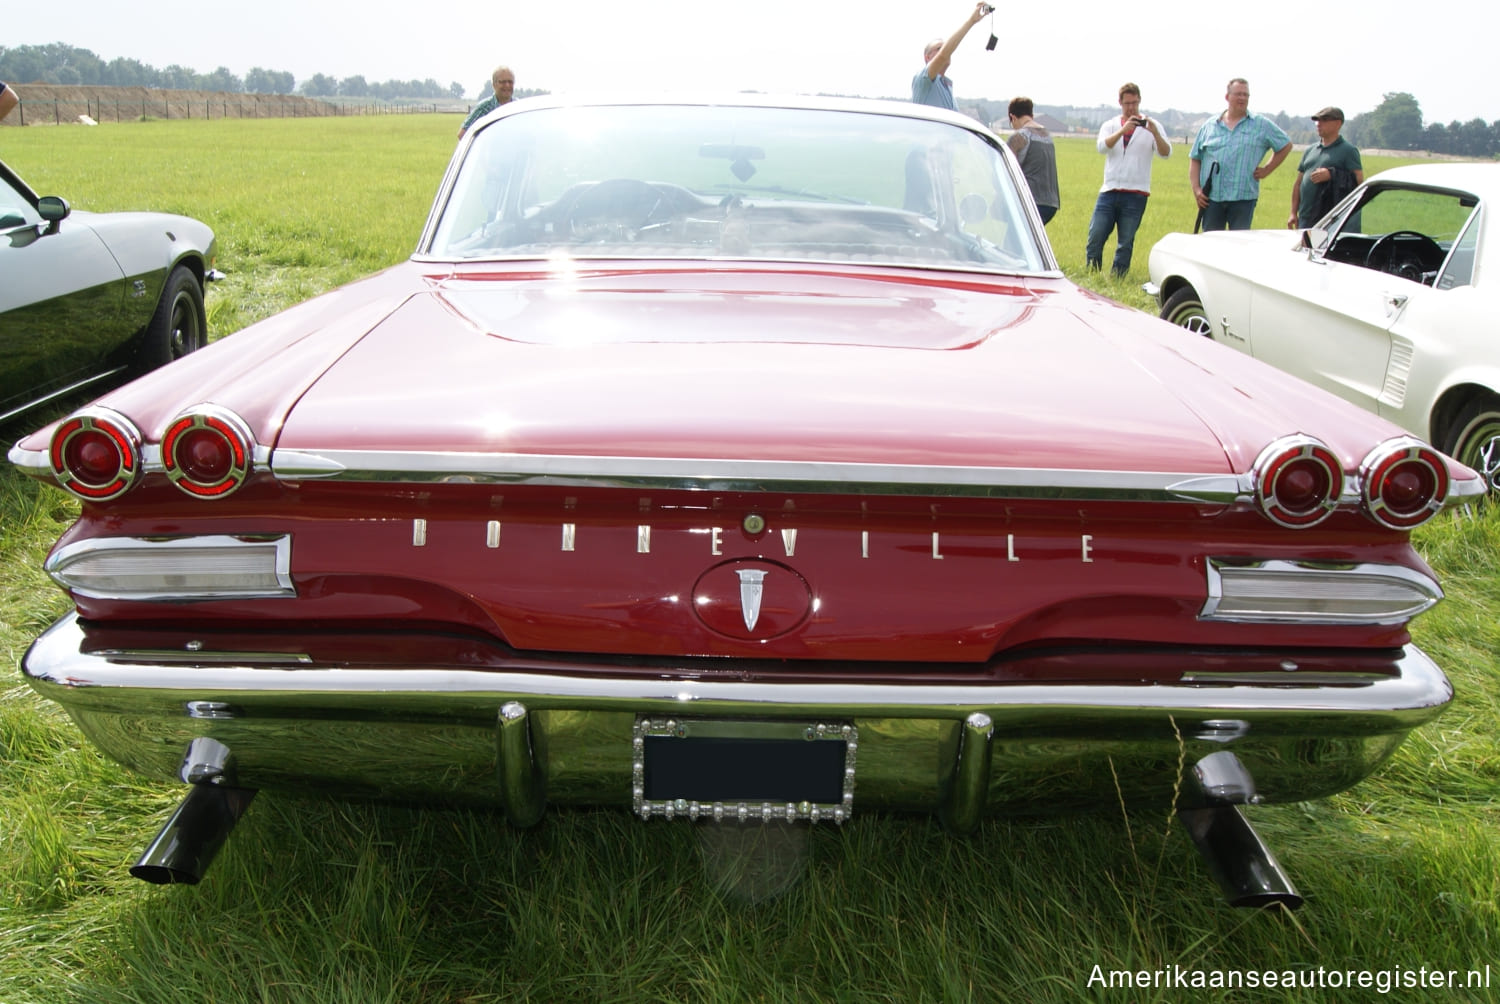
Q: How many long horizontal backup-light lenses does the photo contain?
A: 2